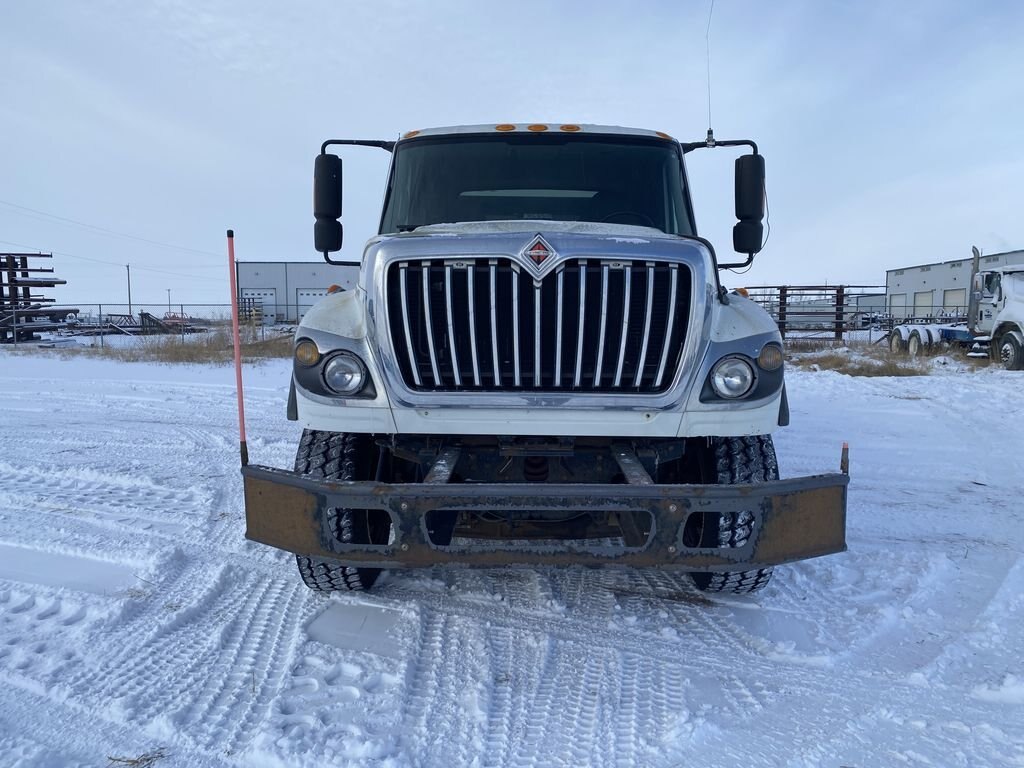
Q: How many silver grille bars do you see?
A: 13